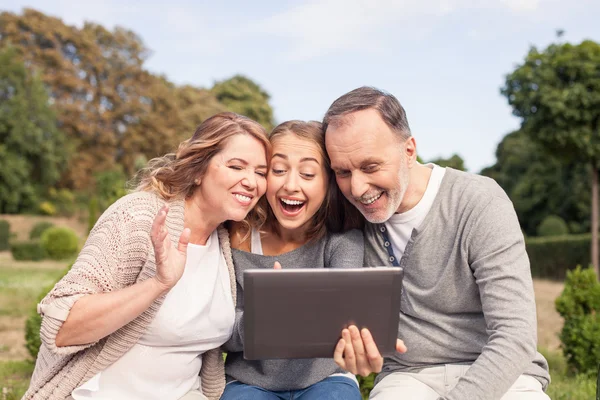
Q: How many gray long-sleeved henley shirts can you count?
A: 1